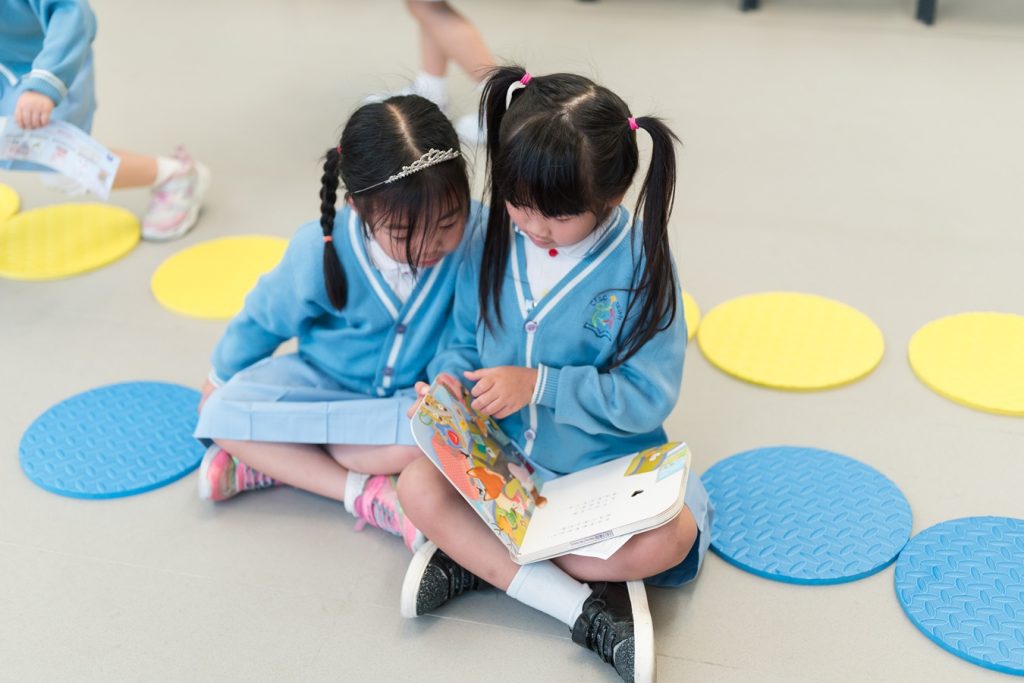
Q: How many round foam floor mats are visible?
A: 9